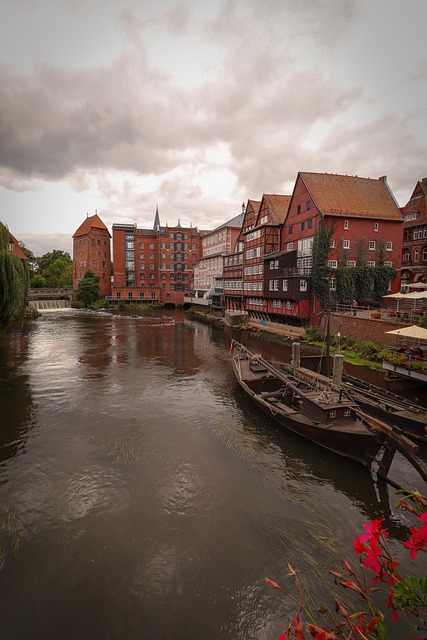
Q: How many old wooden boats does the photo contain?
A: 2